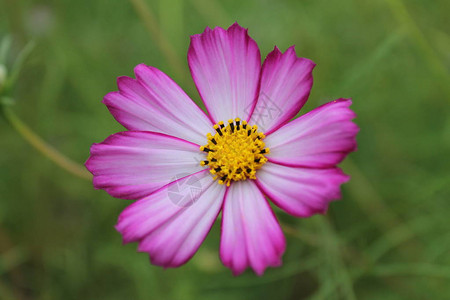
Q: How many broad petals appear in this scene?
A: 8